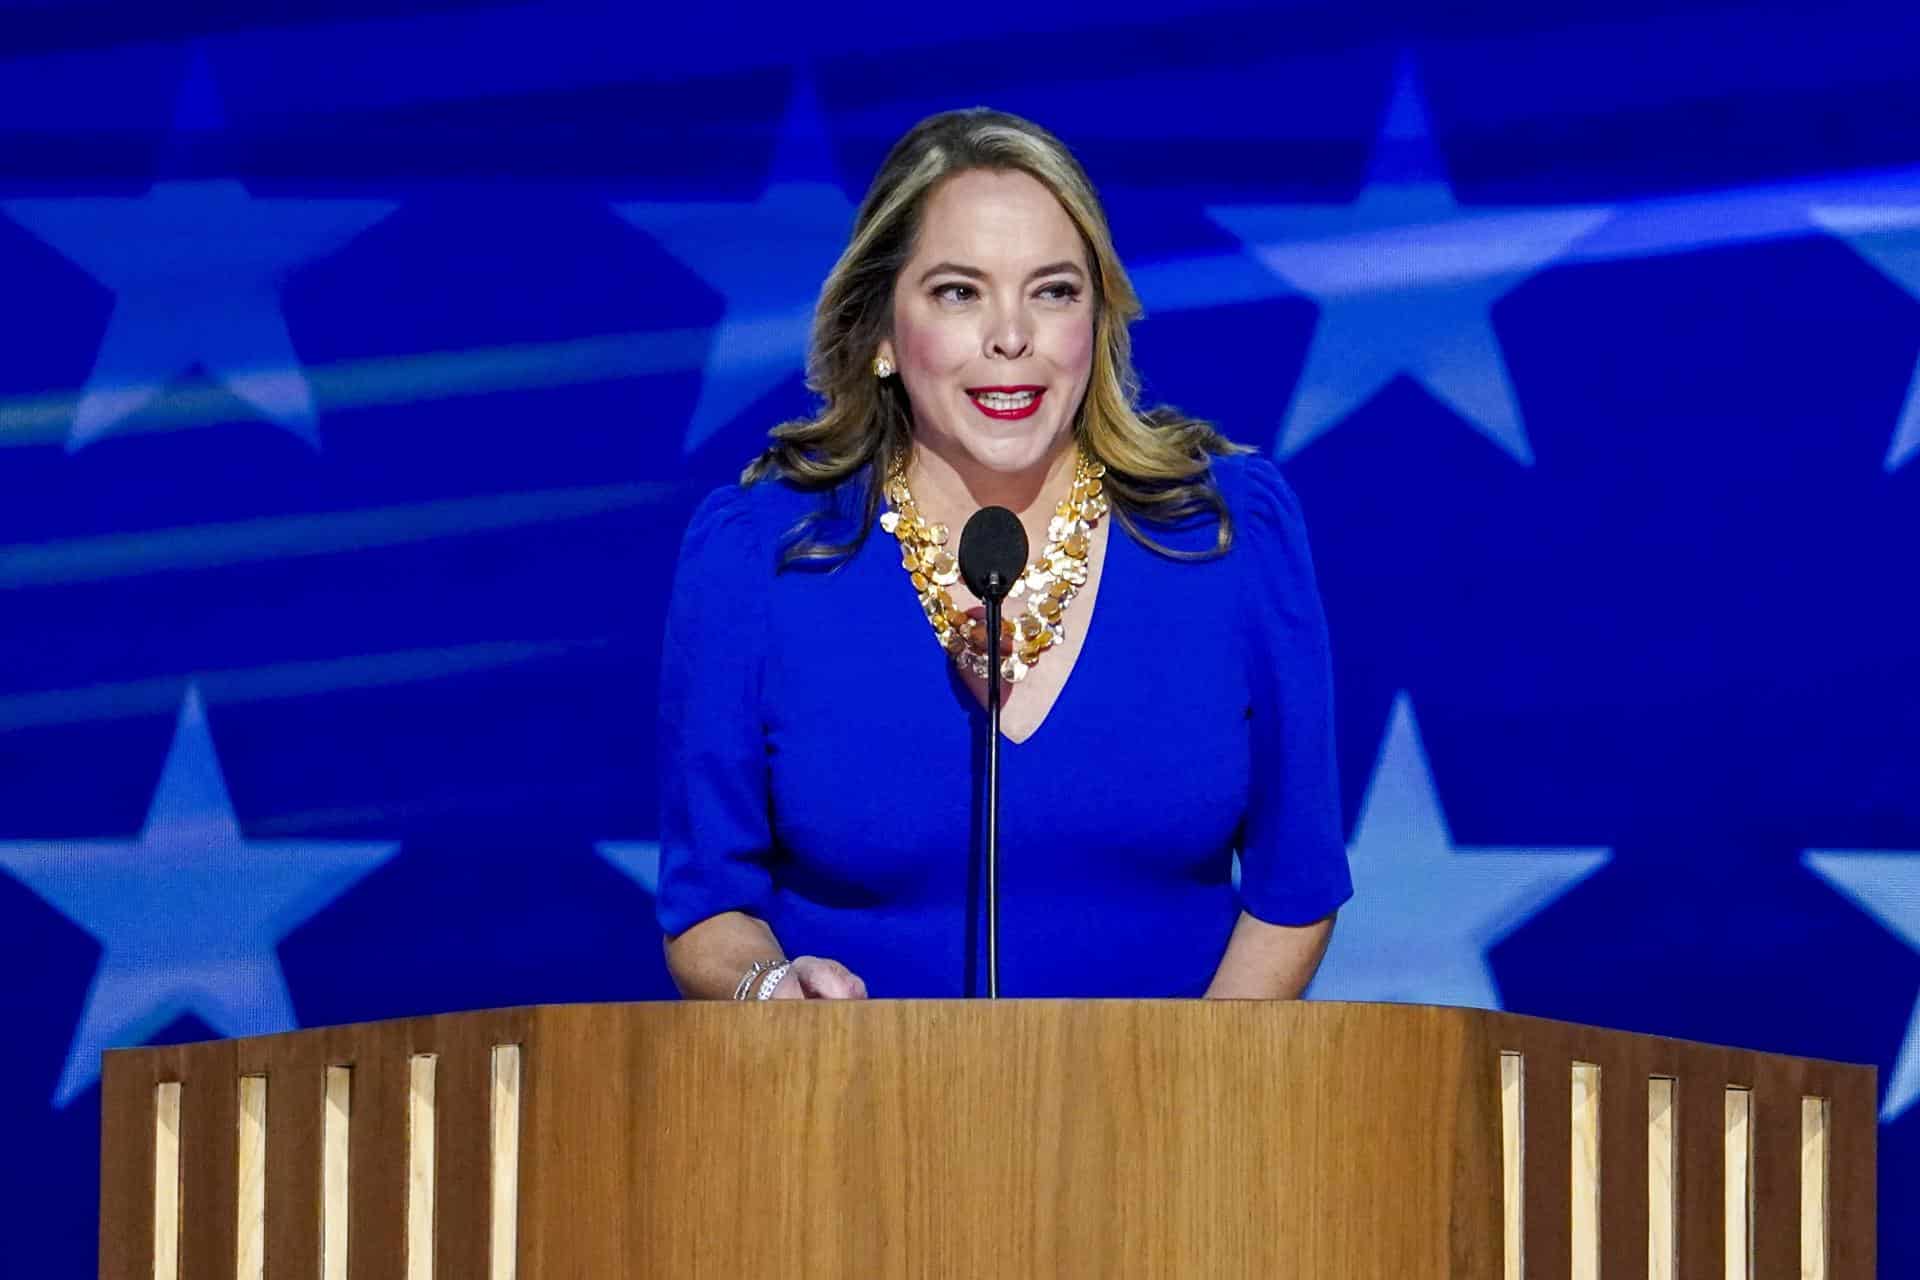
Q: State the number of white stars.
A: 8